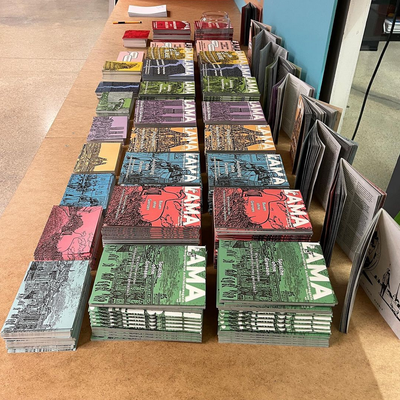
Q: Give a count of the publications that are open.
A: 10